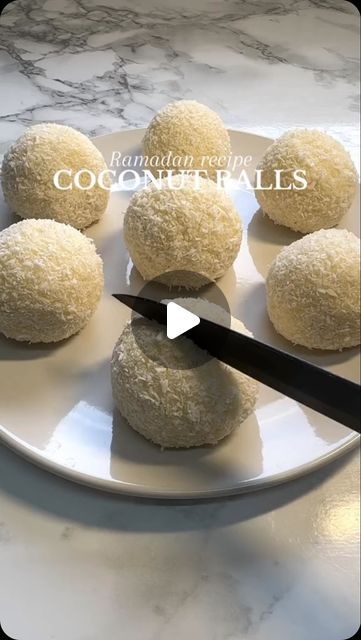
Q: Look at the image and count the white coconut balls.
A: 7